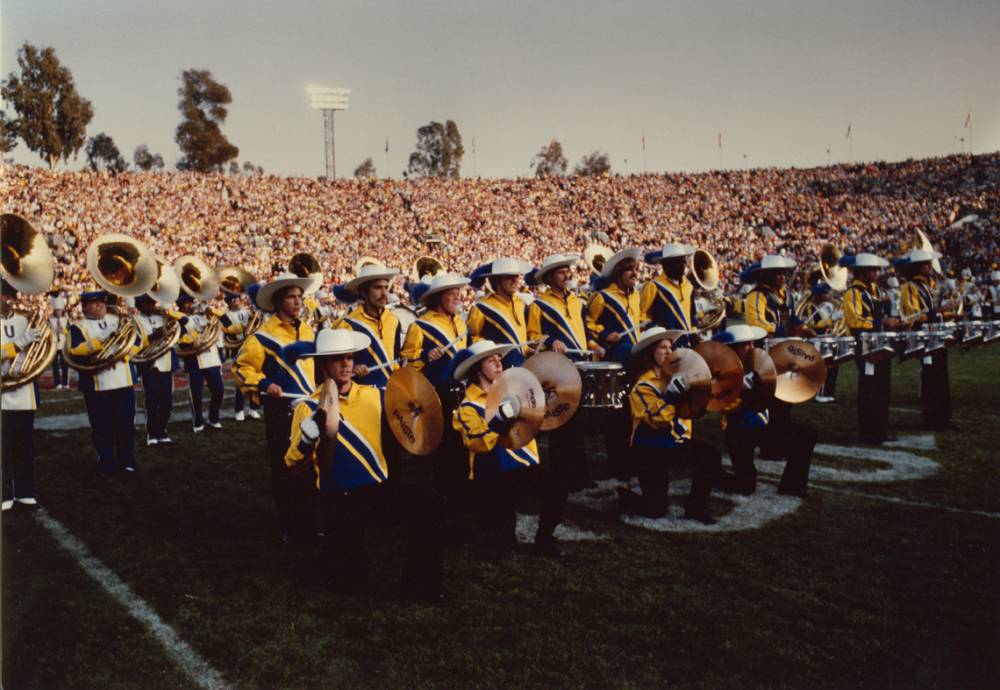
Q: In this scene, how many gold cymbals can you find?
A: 8